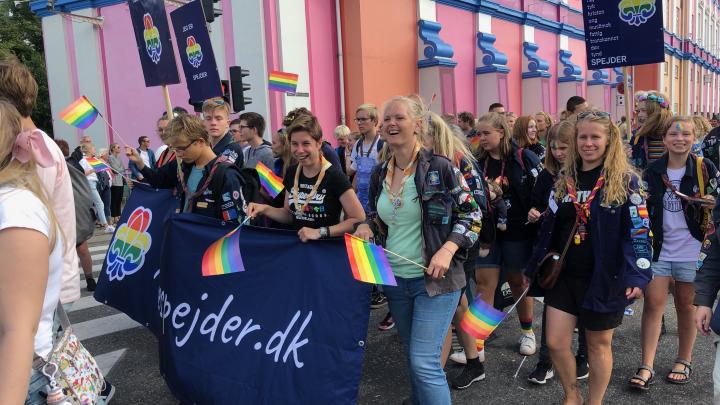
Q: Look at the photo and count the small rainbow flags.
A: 7